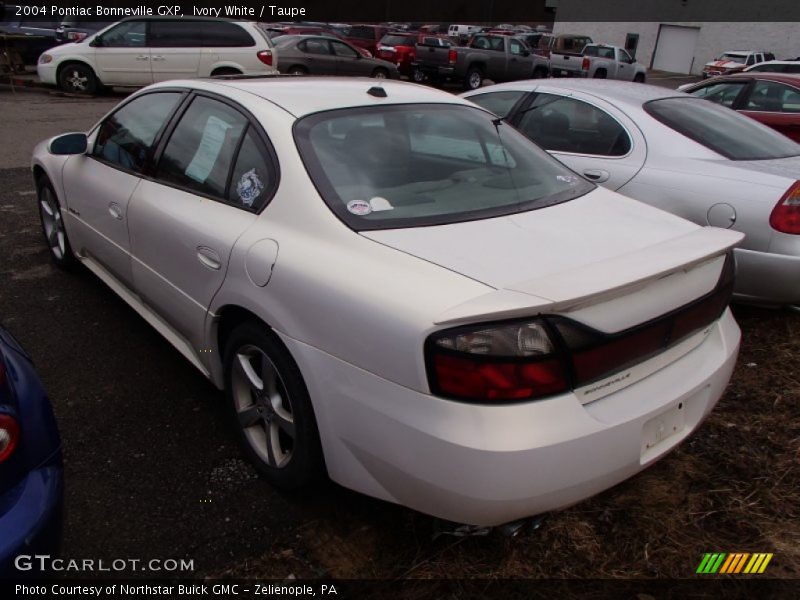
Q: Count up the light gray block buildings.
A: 1